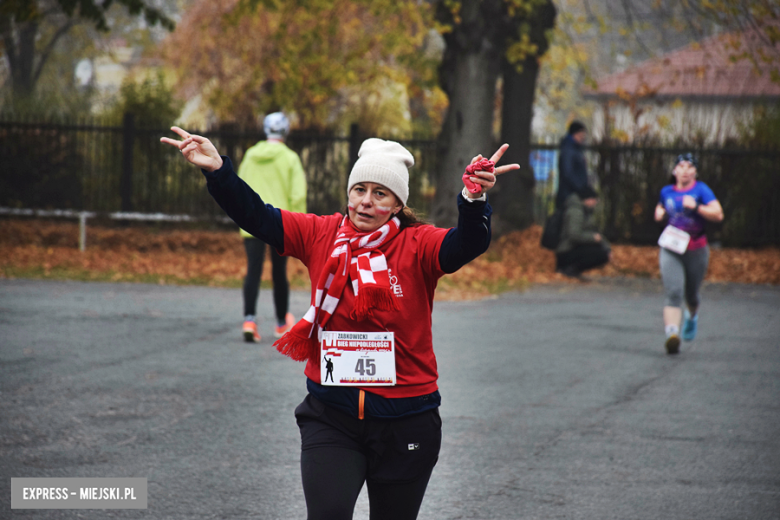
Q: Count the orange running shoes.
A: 2